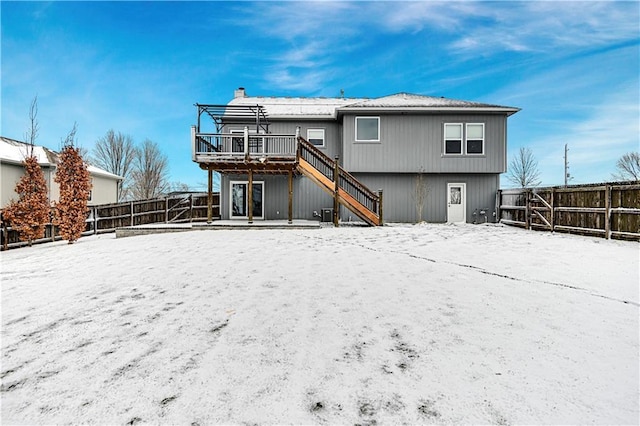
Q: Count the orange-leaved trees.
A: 2